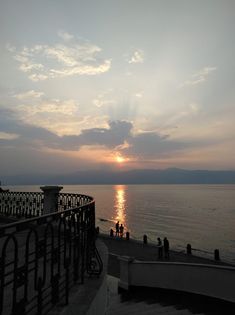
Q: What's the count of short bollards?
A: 6